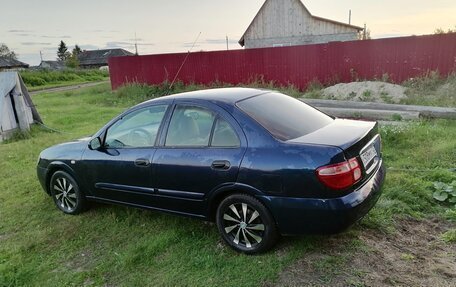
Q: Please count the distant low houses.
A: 3